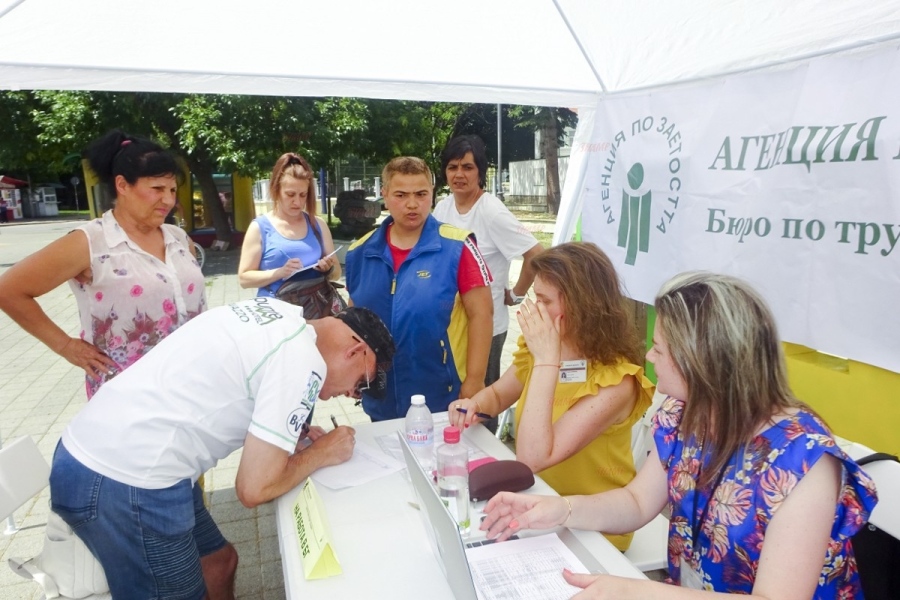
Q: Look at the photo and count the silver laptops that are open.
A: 1